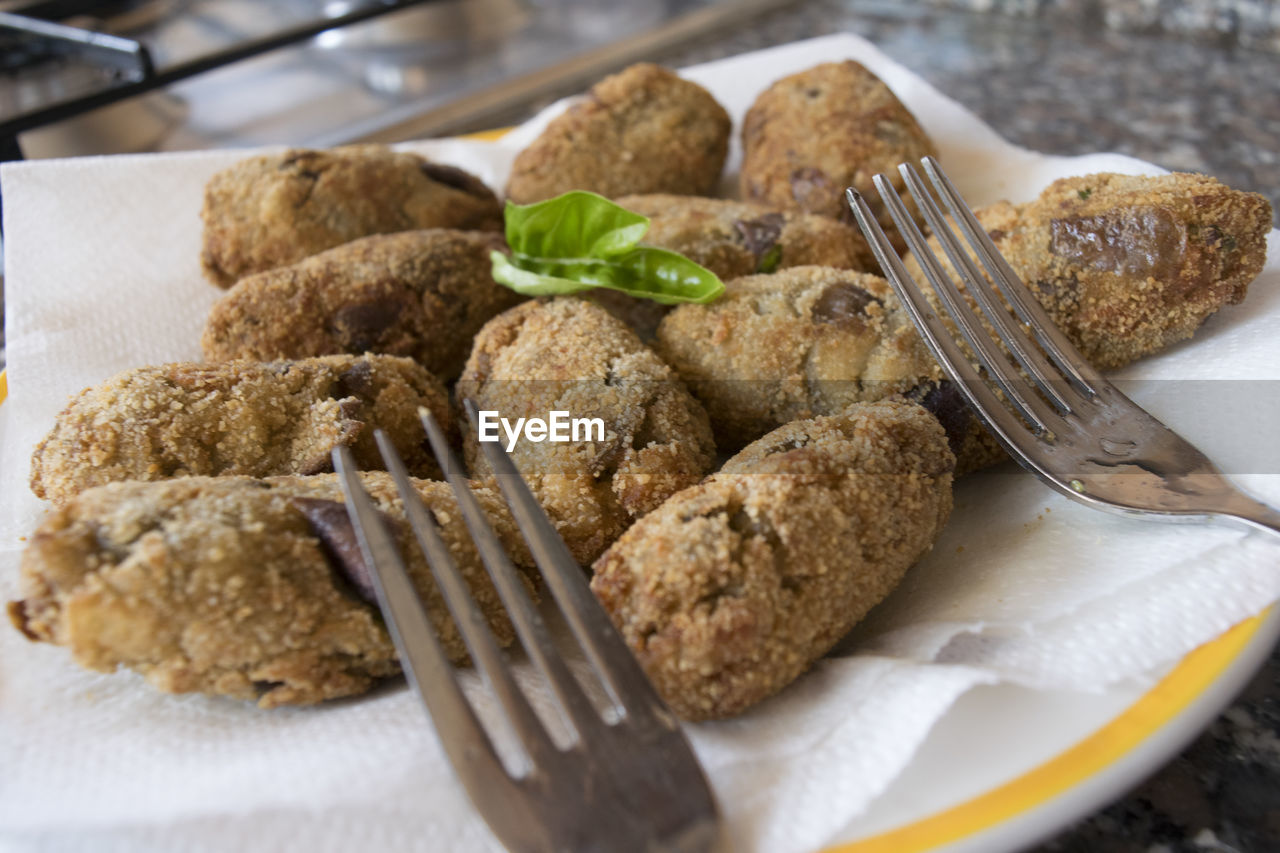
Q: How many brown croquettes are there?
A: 11